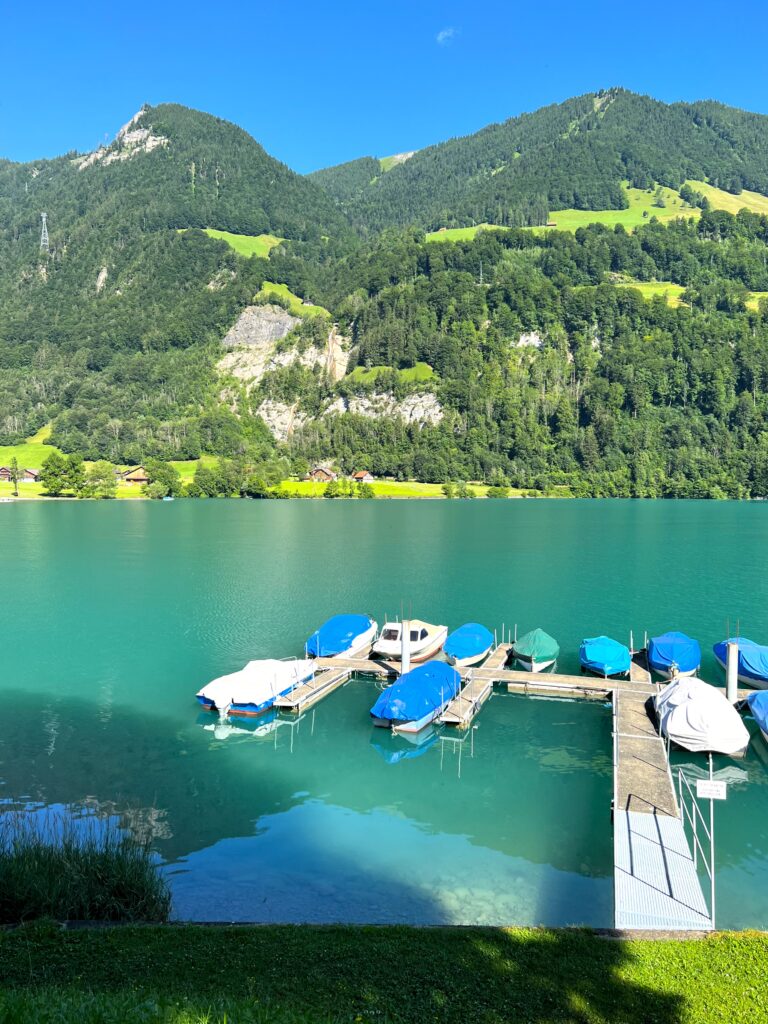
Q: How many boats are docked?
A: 11